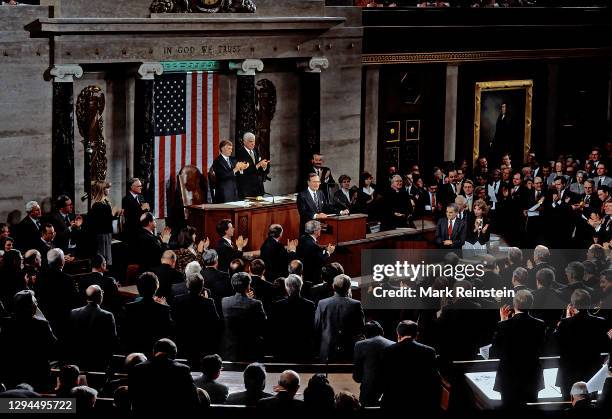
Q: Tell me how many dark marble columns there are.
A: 4